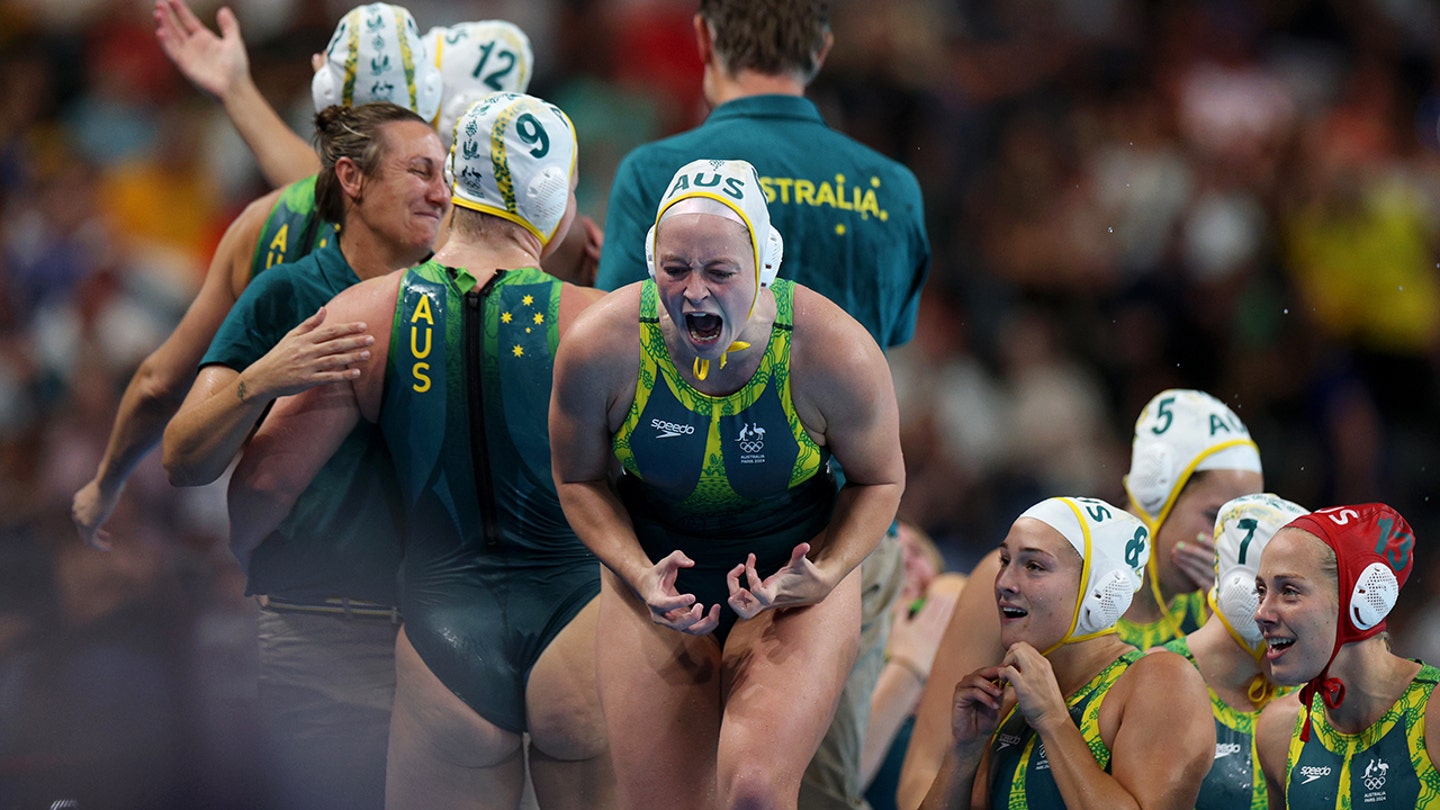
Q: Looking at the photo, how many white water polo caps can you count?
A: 7